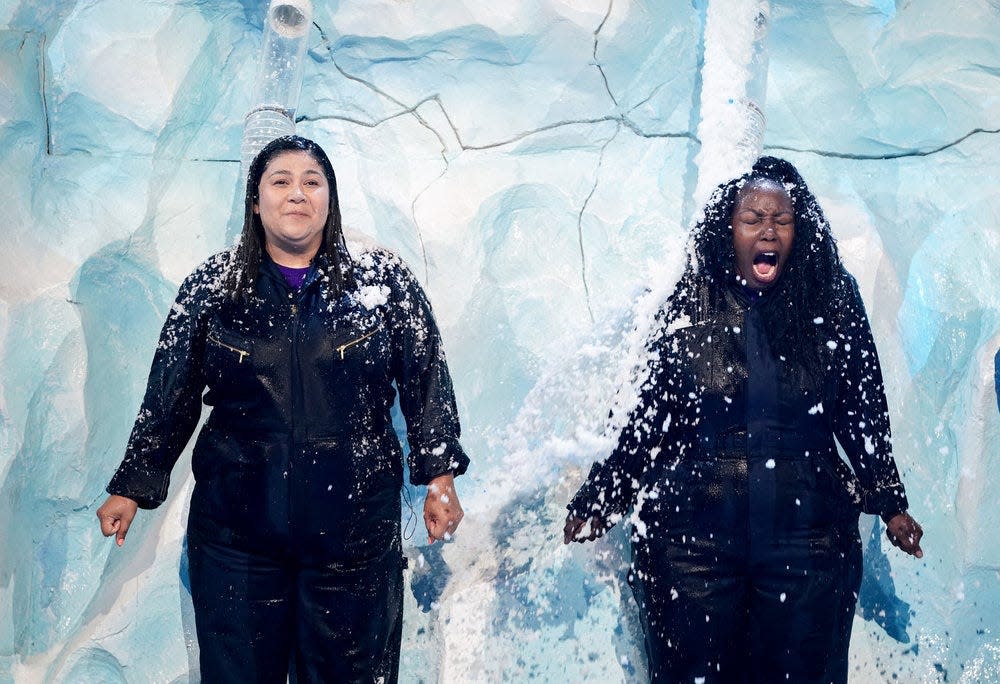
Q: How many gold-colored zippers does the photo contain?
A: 2